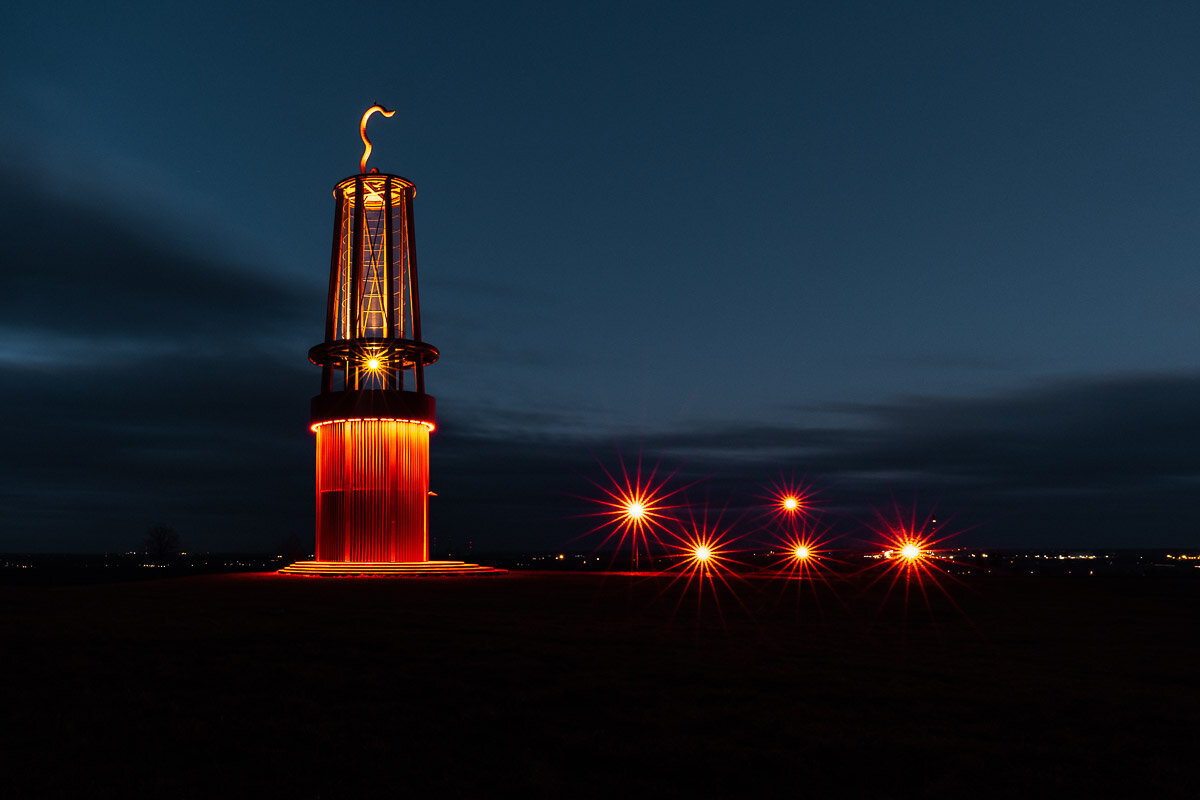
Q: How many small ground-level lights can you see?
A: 5